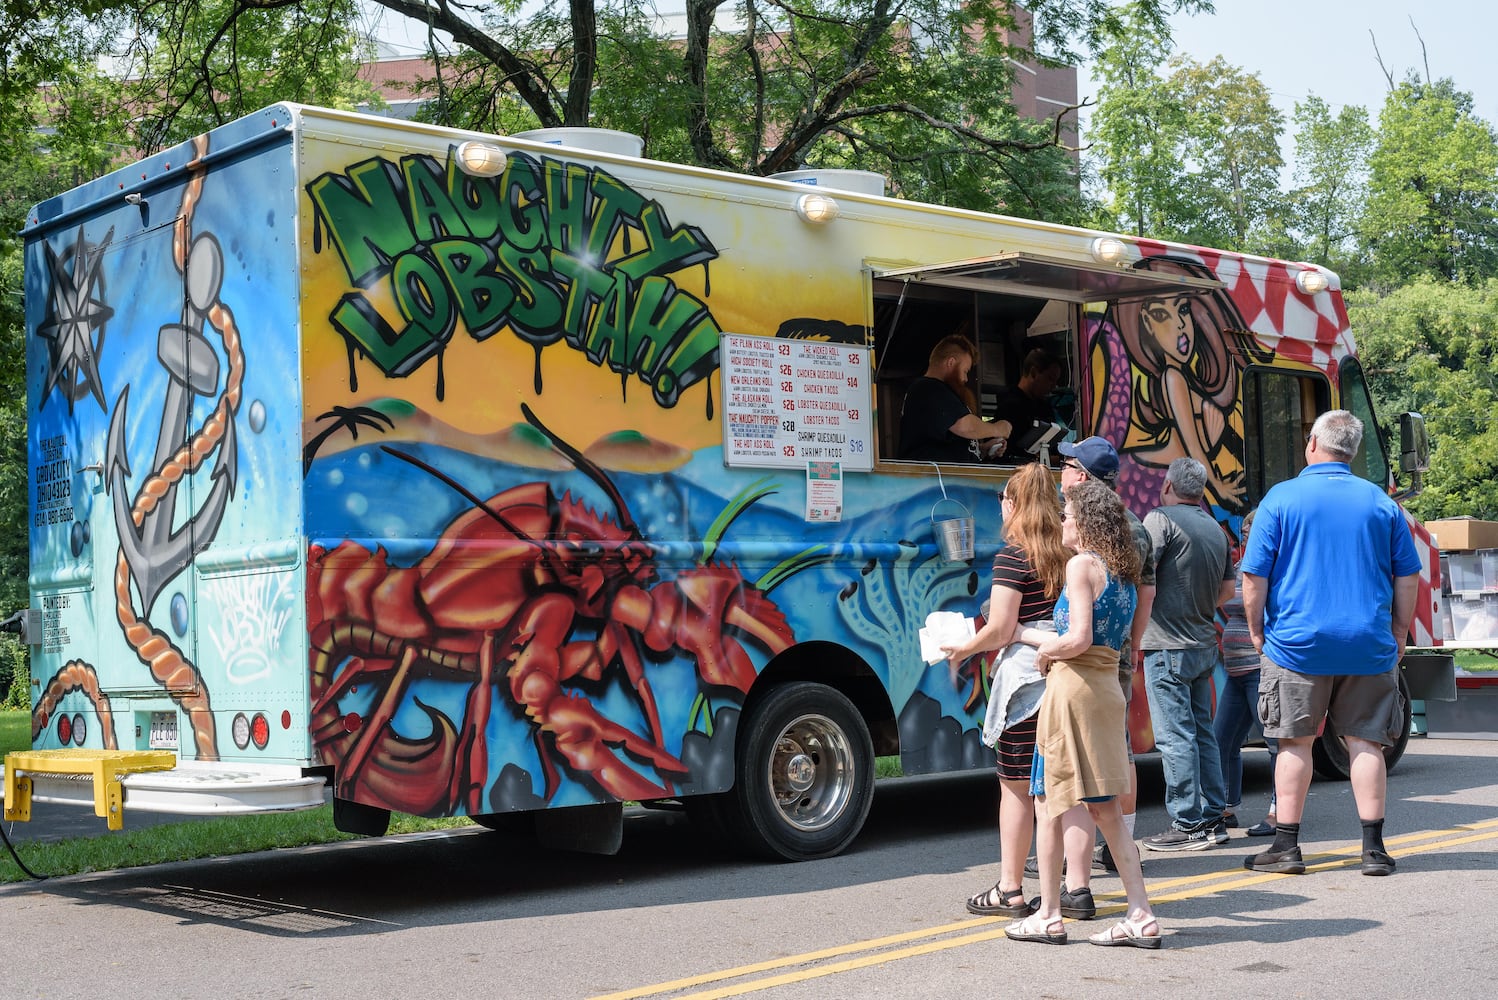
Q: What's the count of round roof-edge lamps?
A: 4